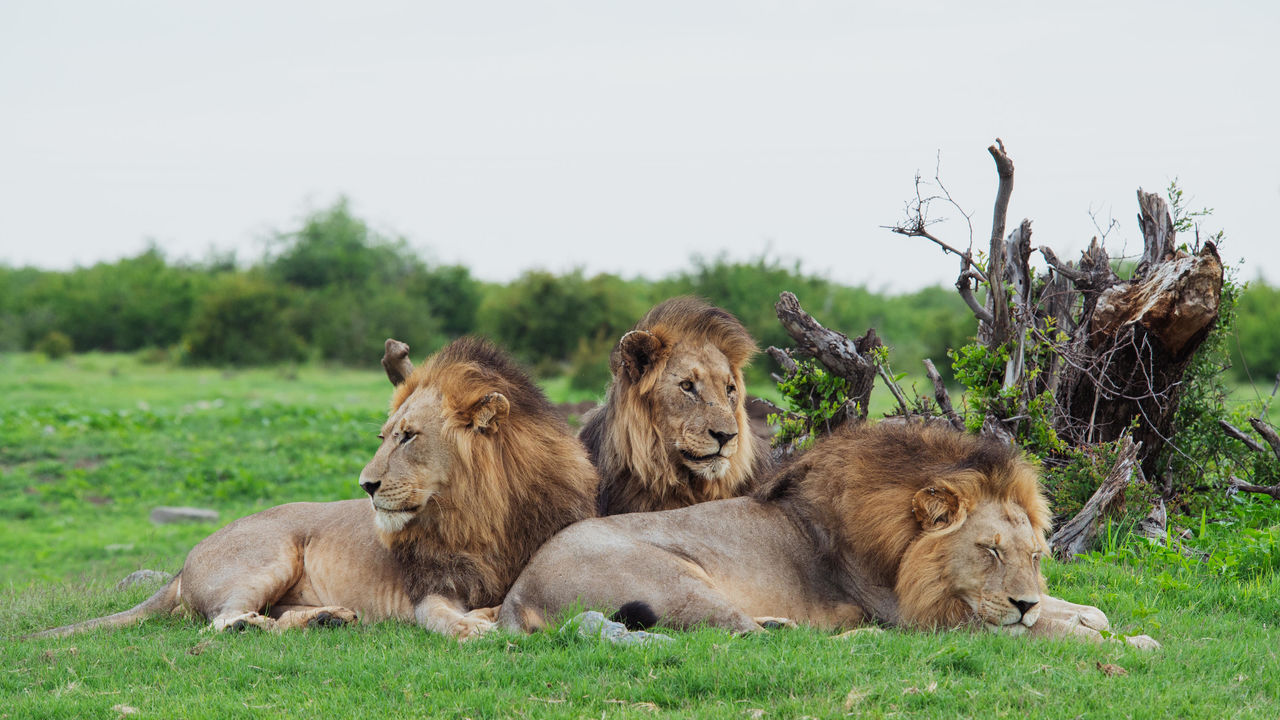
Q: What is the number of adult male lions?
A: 3